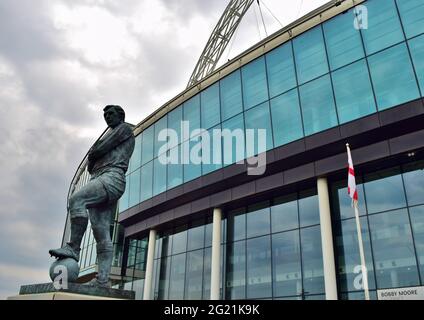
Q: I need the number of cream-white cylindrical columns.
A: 3